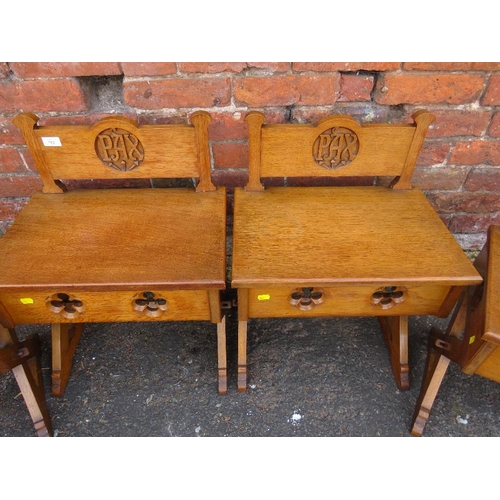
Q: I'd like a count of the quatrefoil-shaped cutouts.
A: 4